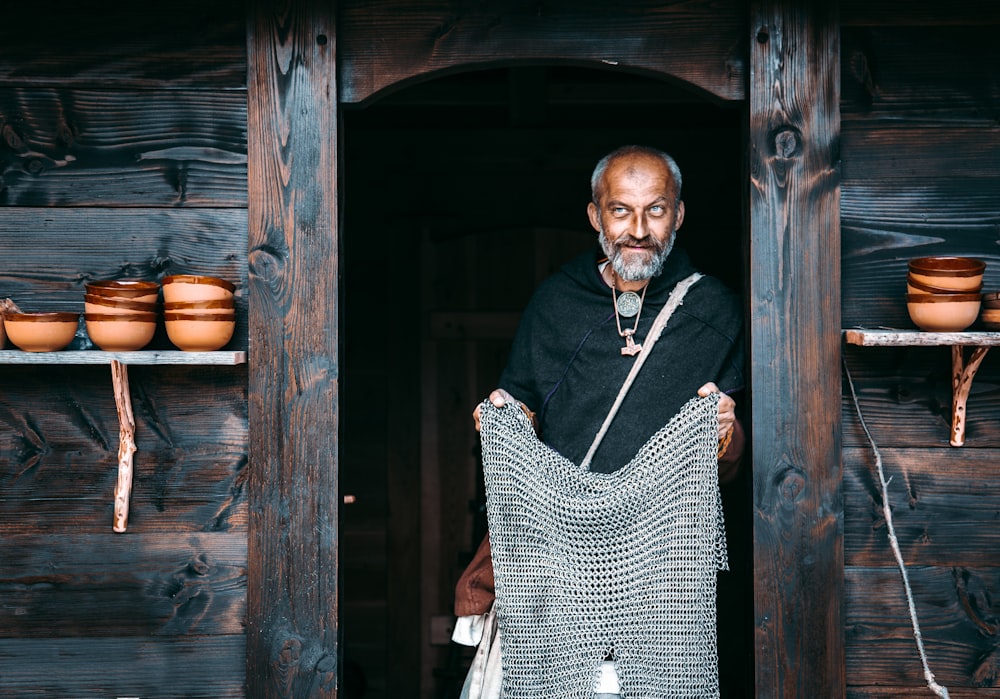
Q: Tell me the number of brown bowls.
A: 10